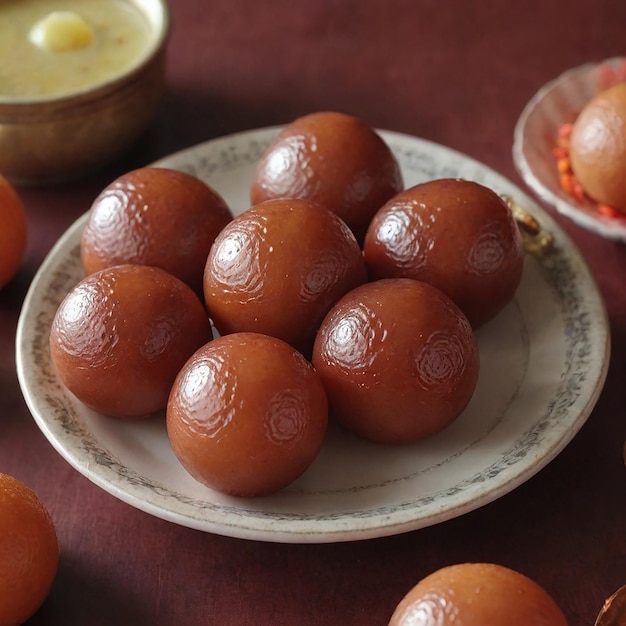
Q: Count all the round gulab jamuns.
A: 11